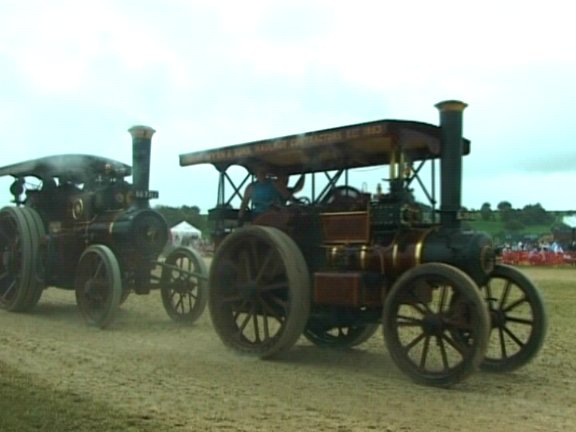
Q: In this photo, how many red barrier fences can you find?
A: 1